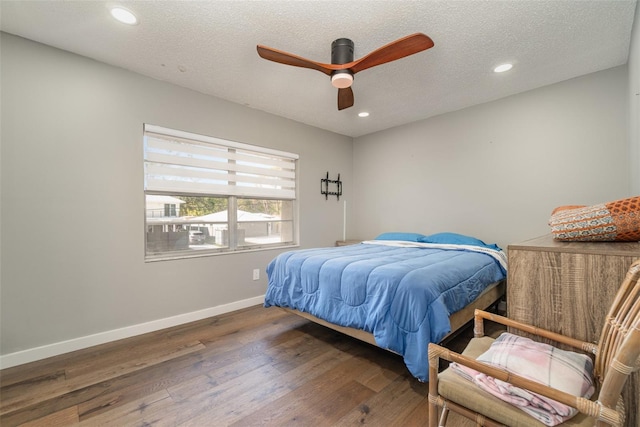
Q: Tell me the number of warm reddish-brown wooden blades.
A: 3